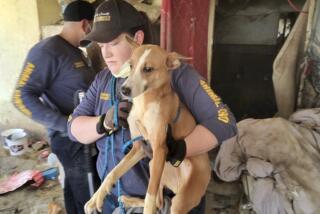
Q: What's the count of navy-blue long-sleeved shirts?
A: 2